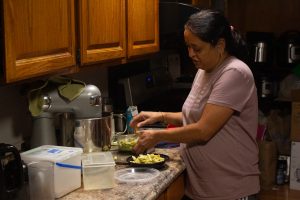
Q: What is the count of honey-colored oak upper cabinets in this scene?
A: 3